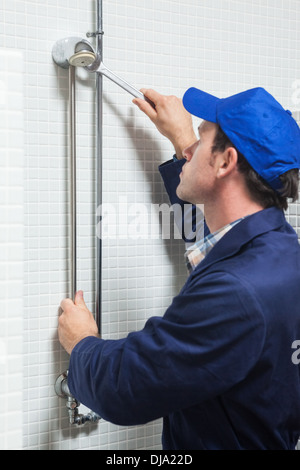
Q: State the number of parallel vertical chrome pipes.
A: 2